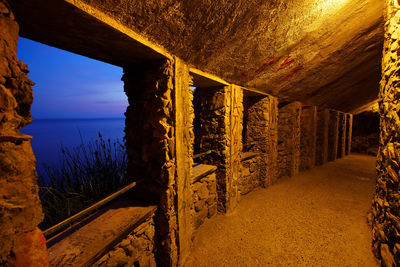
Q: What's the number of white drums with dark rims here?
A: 0